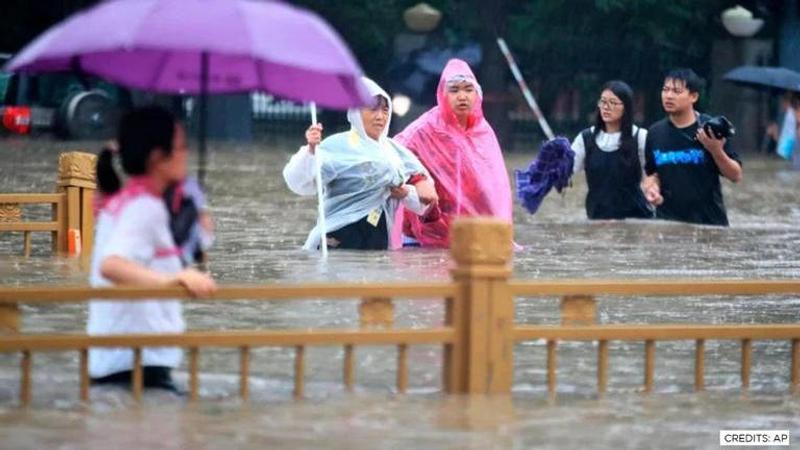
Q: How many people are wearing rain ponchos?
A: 2